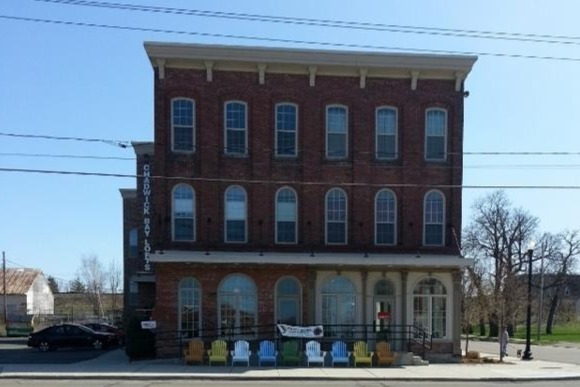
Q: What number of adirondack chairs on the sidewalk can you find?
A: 9